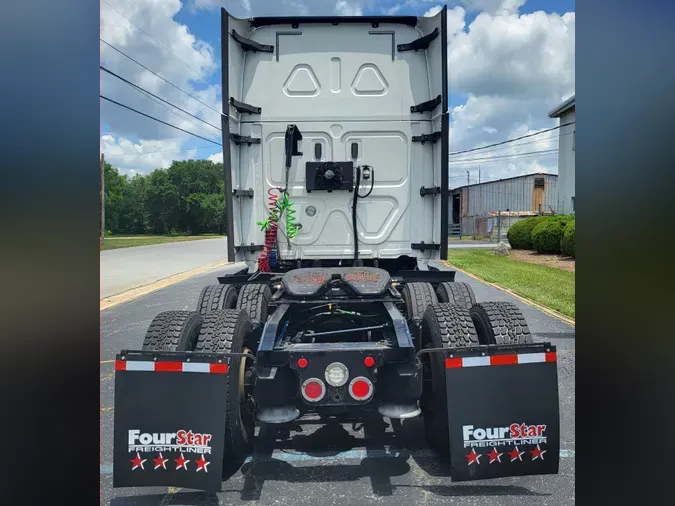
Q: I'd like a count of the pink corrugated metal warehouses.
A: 0